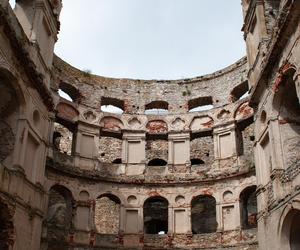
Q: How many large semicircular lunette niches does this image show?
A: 5